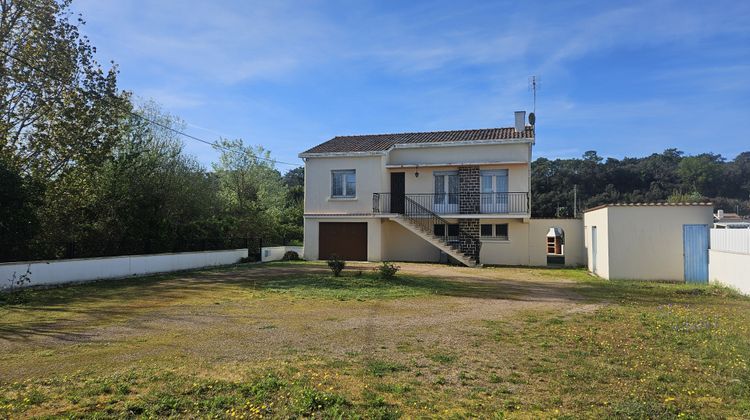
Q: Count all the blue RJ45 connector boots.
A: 0